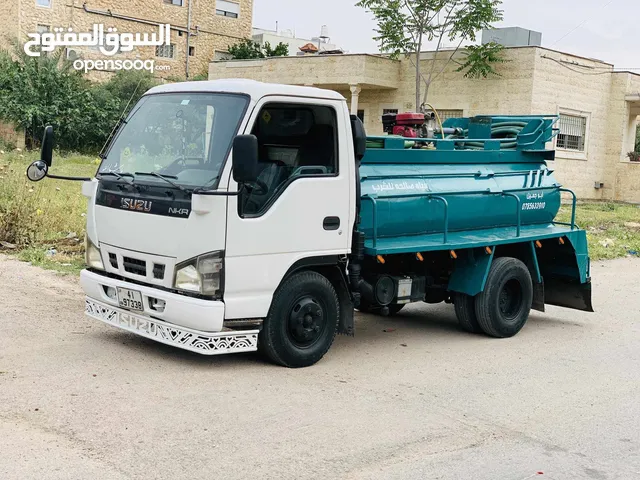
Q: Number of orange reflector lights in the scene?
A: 6